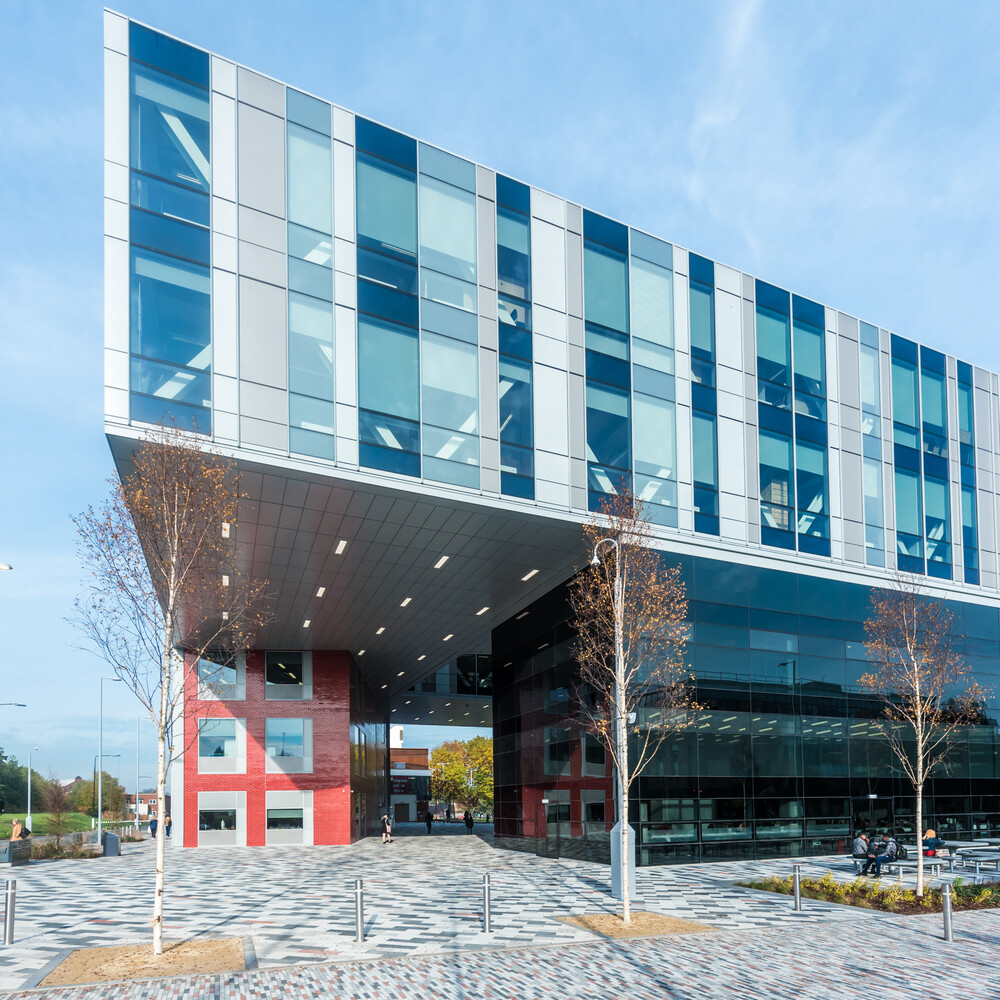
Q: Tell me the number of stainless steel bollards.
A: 5